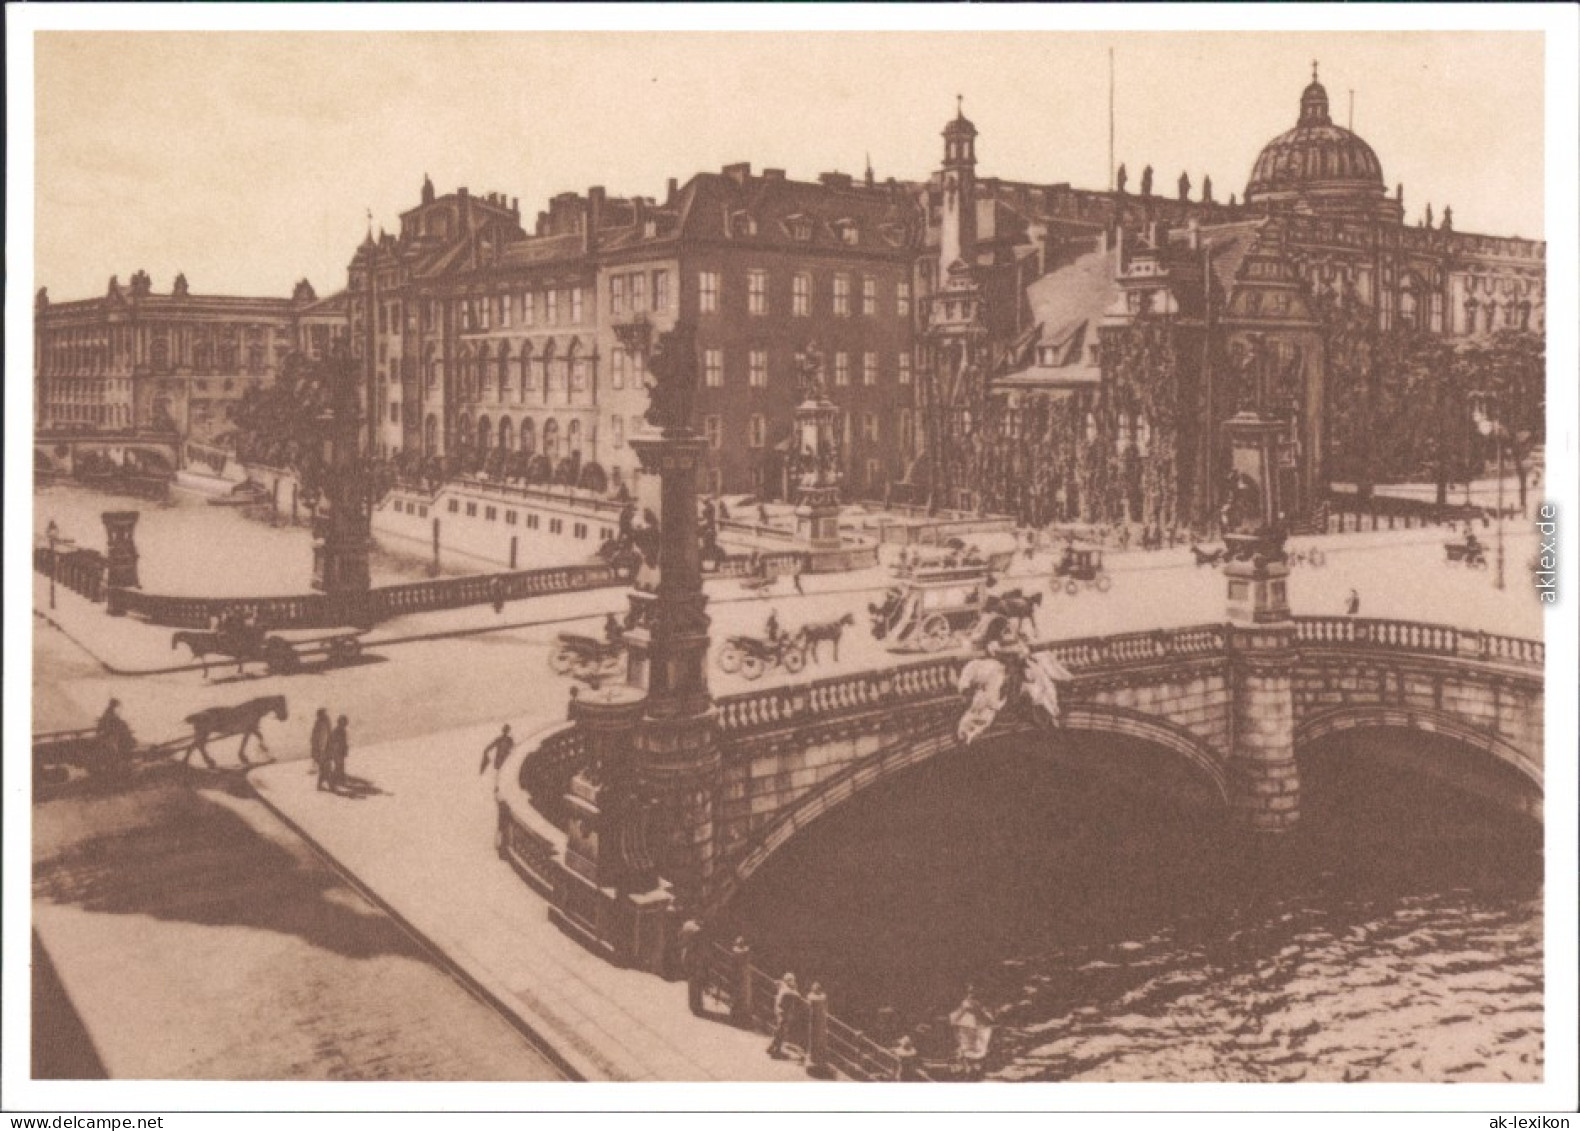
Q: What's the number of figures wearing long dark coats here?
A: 2